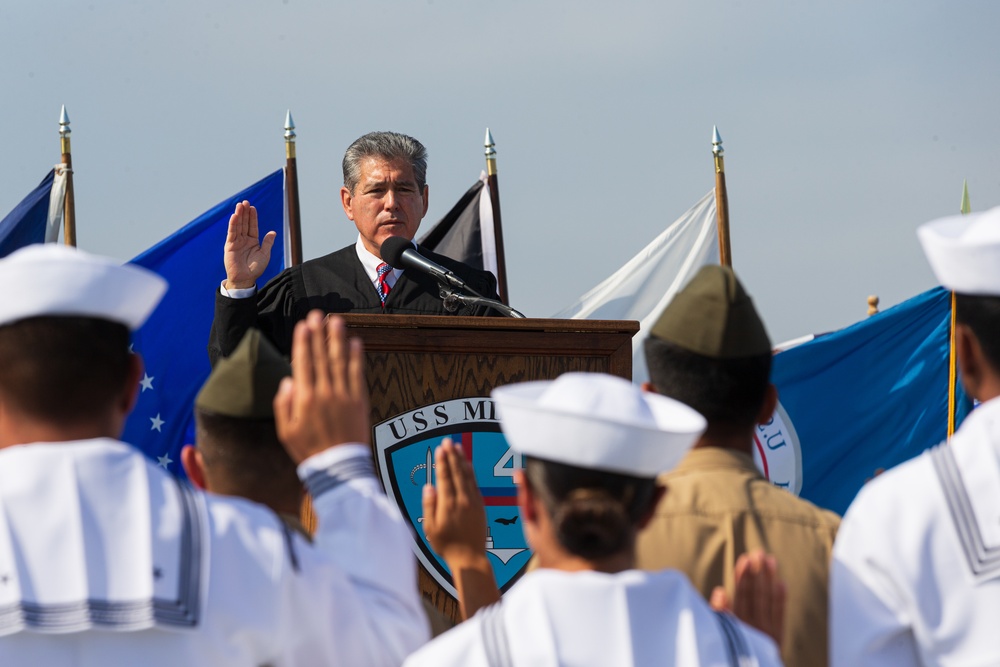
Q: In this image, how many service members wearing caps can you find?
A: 5